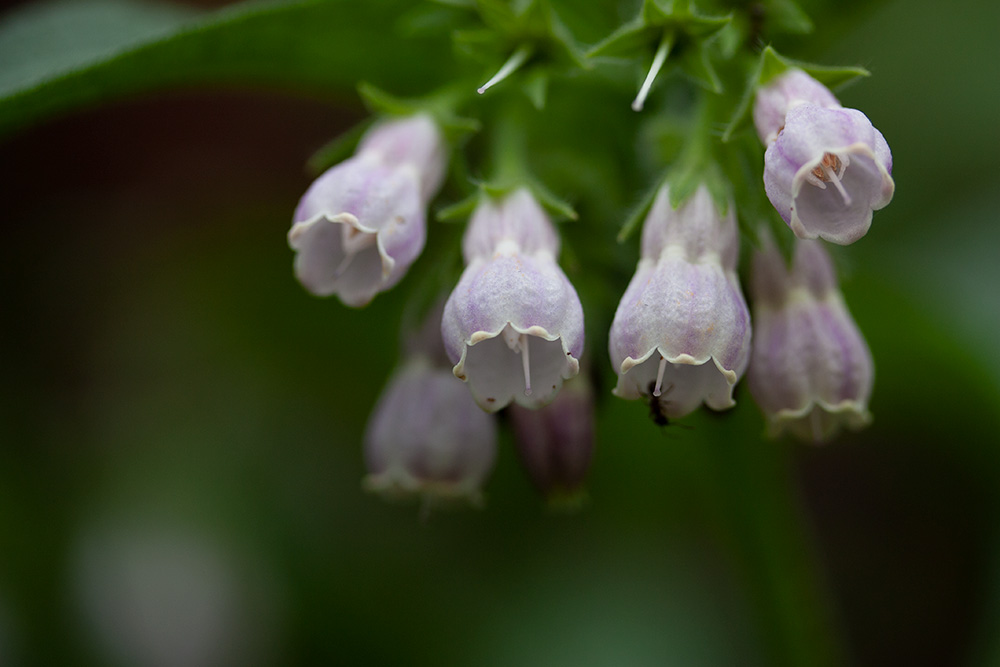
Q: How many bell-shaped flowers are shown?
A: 7